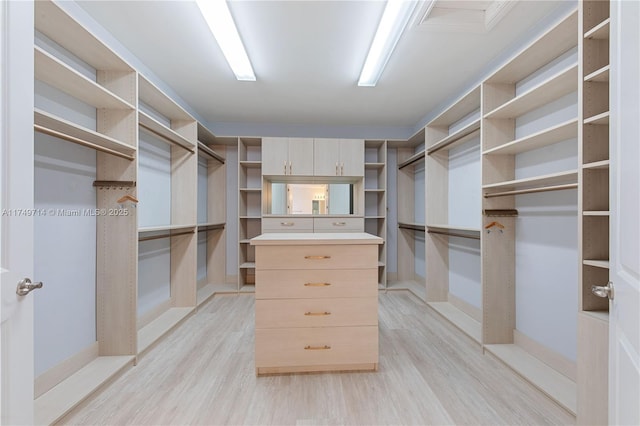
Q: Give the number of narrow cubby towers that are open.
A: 3